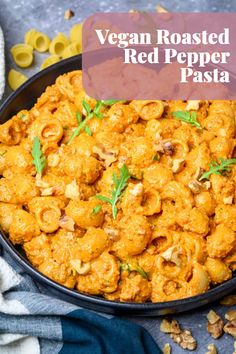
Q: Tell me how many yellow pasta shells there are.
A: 7